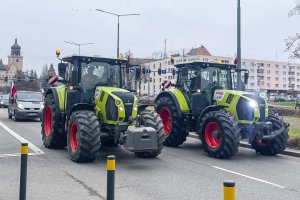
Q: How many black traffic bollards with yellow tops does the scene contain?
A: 3